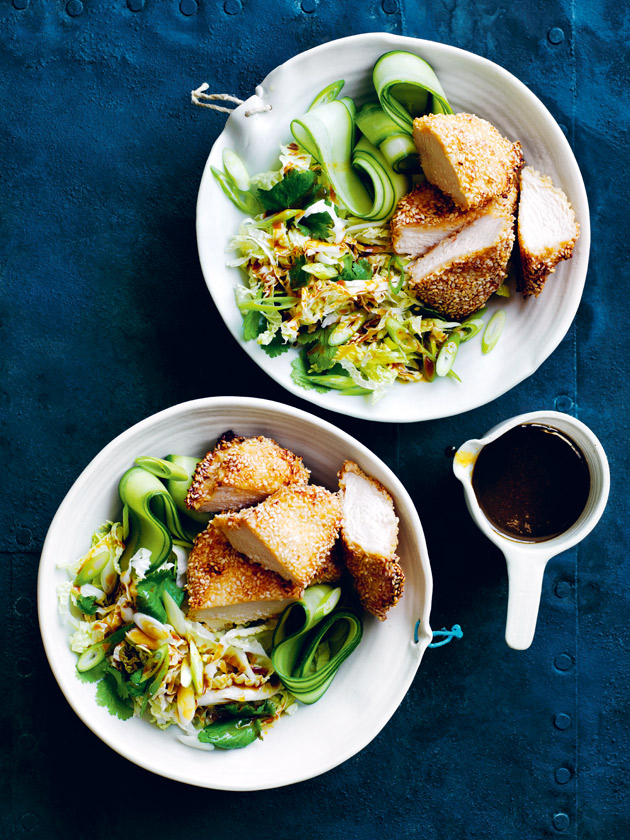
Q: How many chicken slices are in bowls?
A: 8